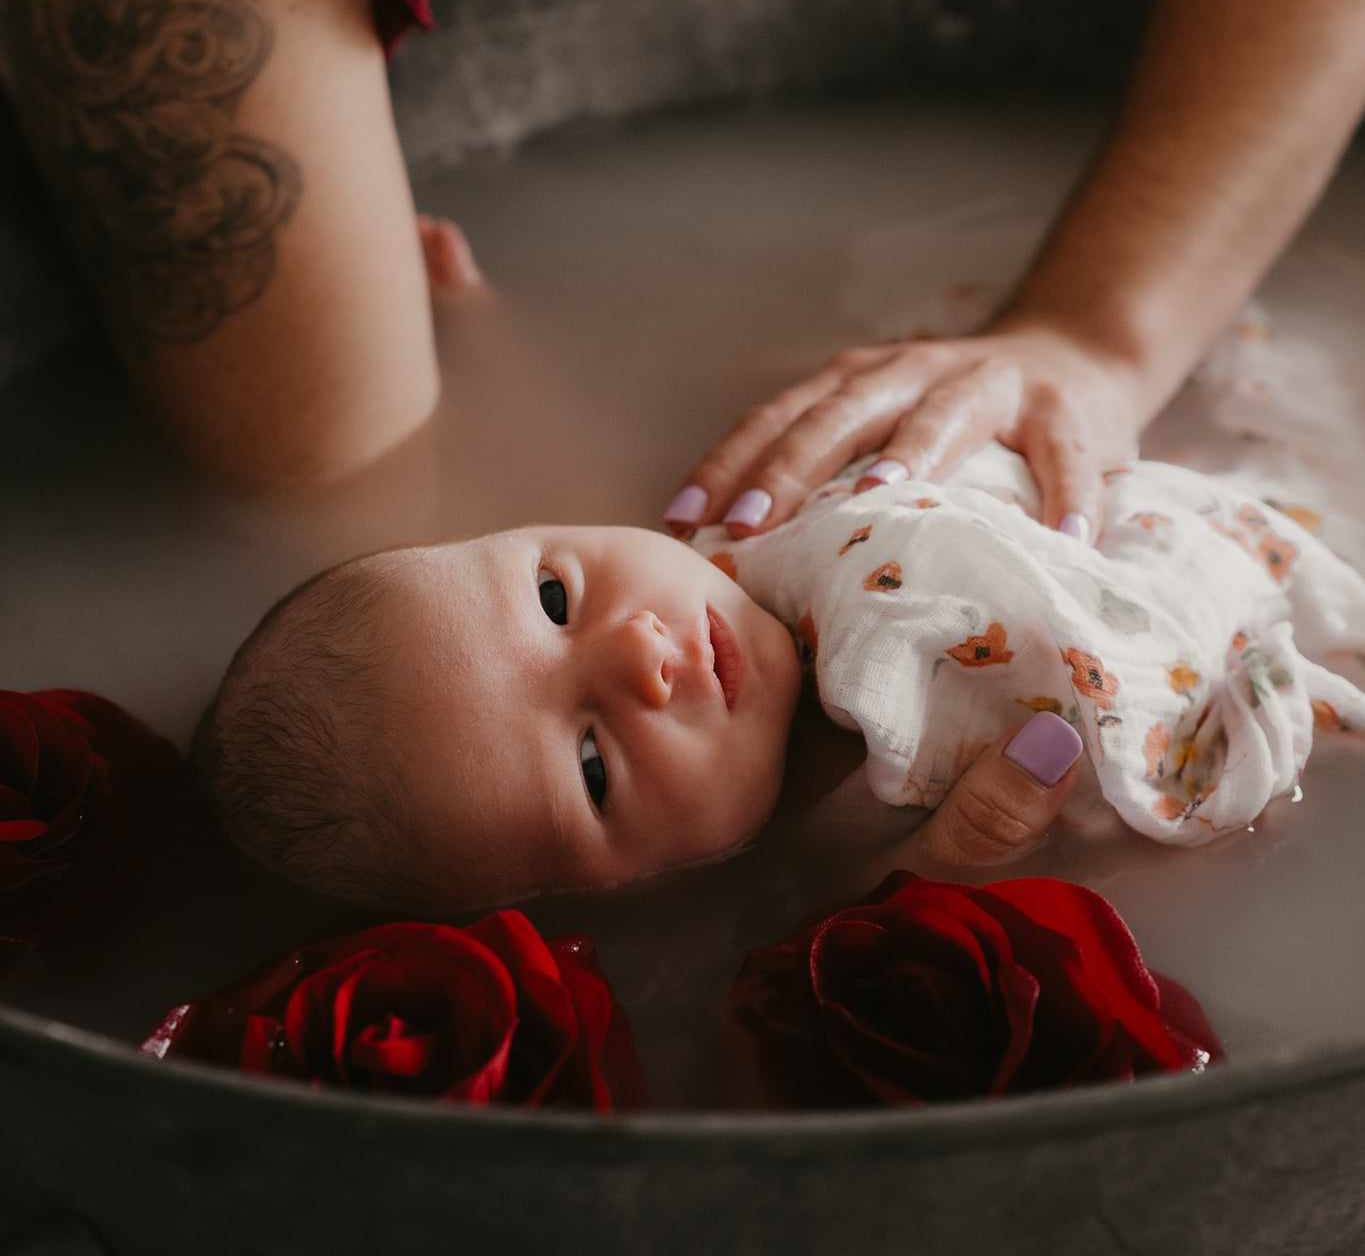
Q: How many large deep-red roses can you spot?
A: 3